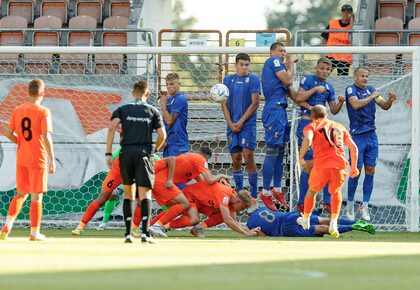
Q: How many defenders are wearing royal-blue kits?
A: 6